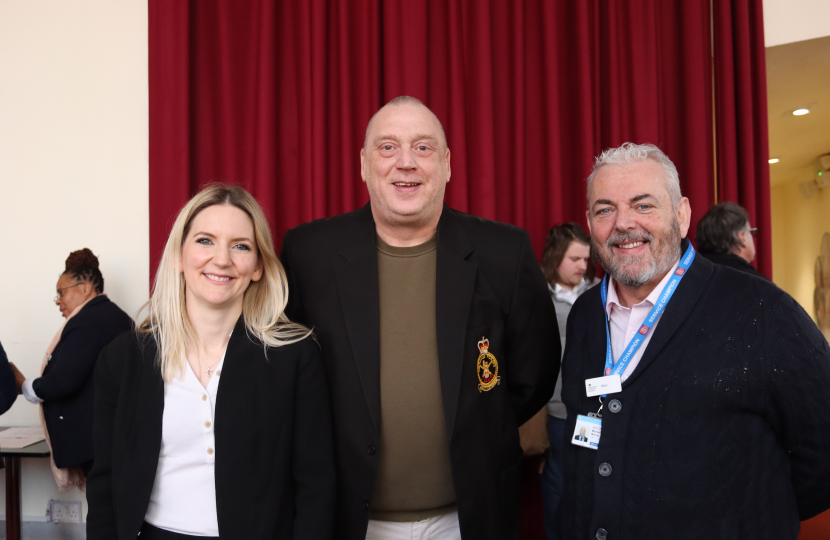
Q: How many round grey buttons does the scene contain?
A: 3